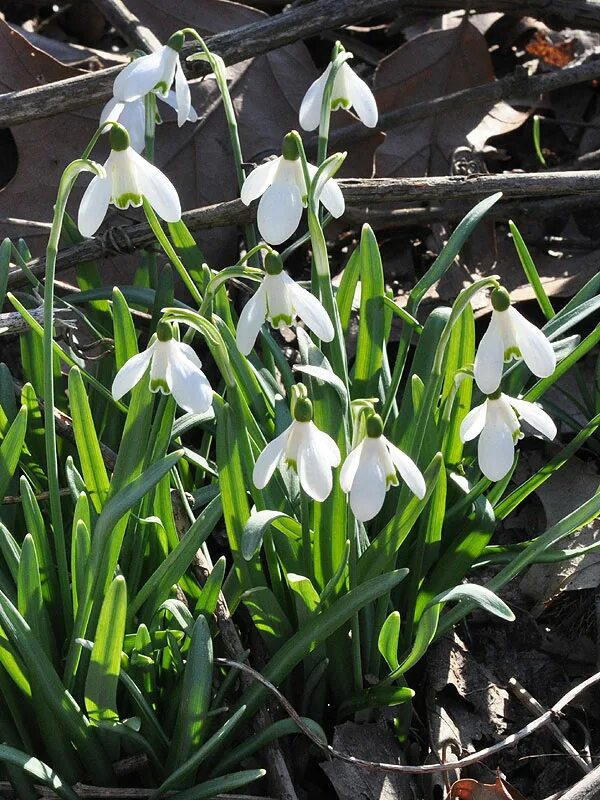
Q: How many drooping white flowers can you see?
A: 11